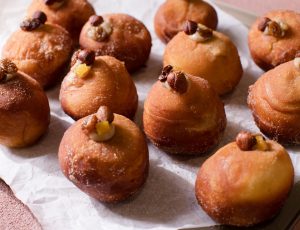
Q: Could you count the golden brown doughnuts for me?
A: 12